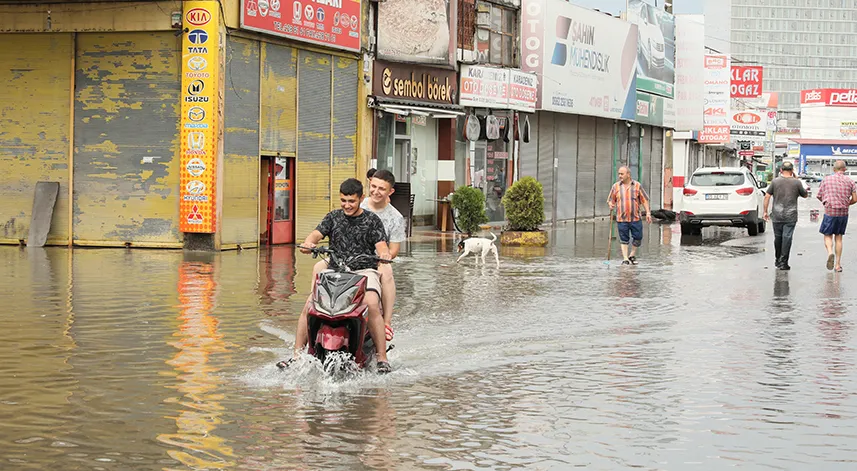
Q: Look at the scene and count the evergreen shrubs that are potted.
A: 2